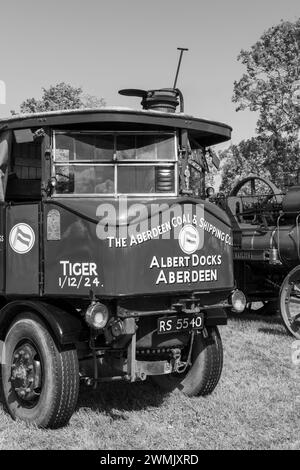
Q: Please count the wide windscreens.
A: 1